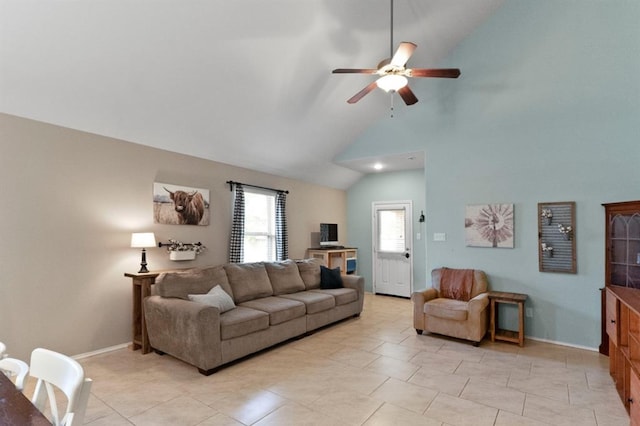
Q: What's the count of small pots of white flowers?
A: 3